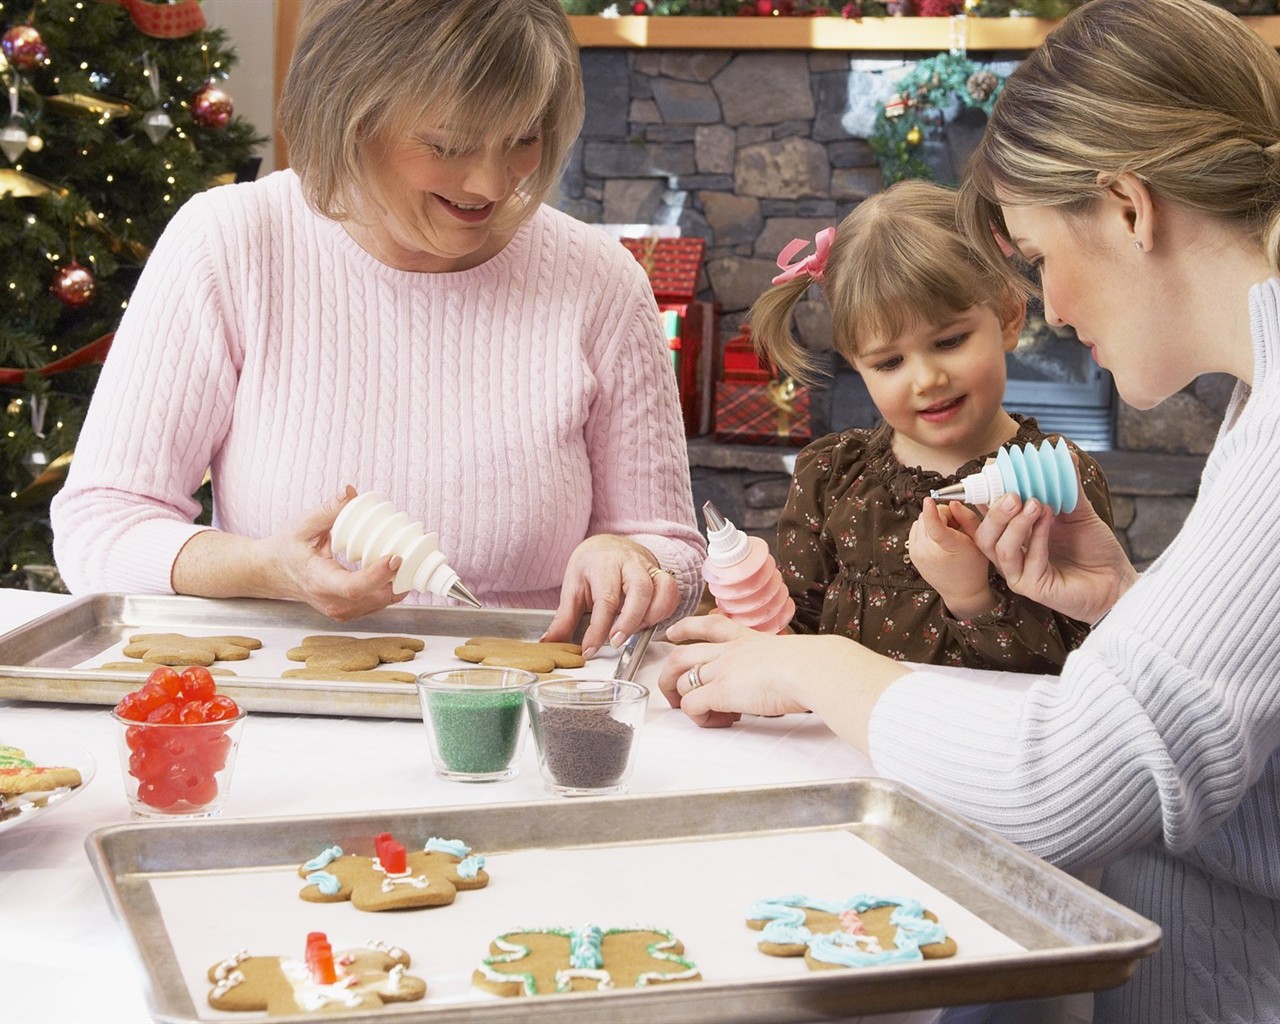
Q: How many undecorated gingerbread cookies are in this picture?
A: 6